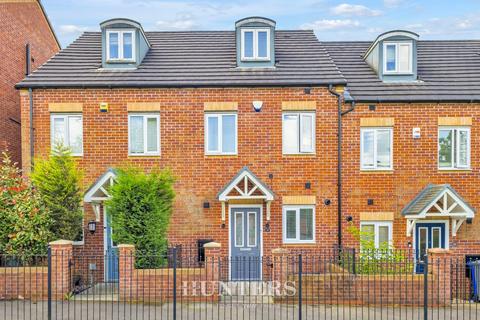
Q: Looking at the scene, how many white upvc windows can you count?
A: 11